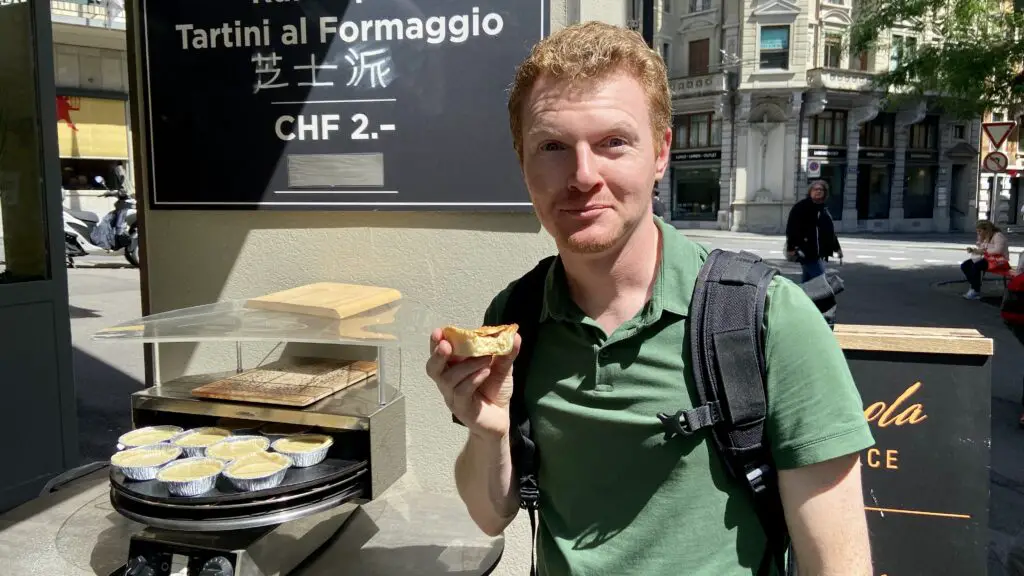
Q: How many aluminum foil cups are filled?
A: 7